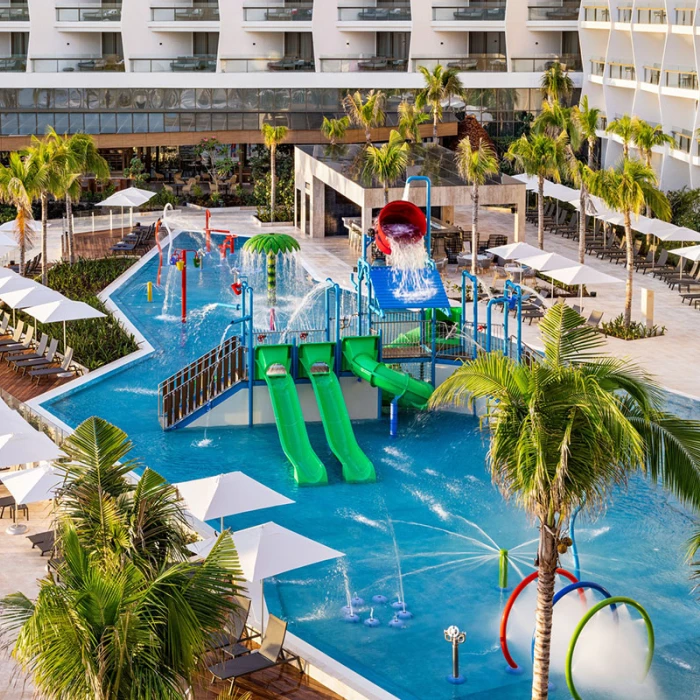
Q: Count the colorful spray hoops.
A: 3